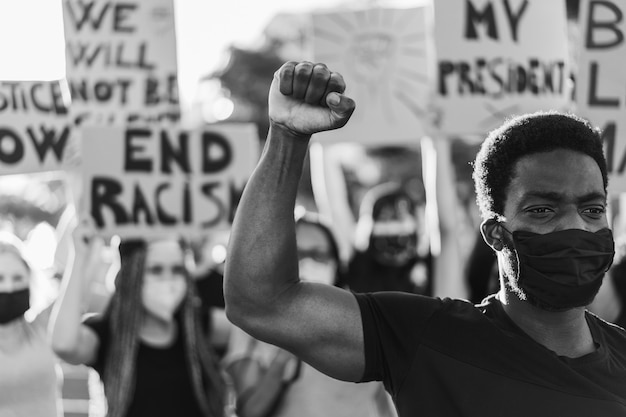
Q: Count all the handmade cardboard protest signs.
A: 6